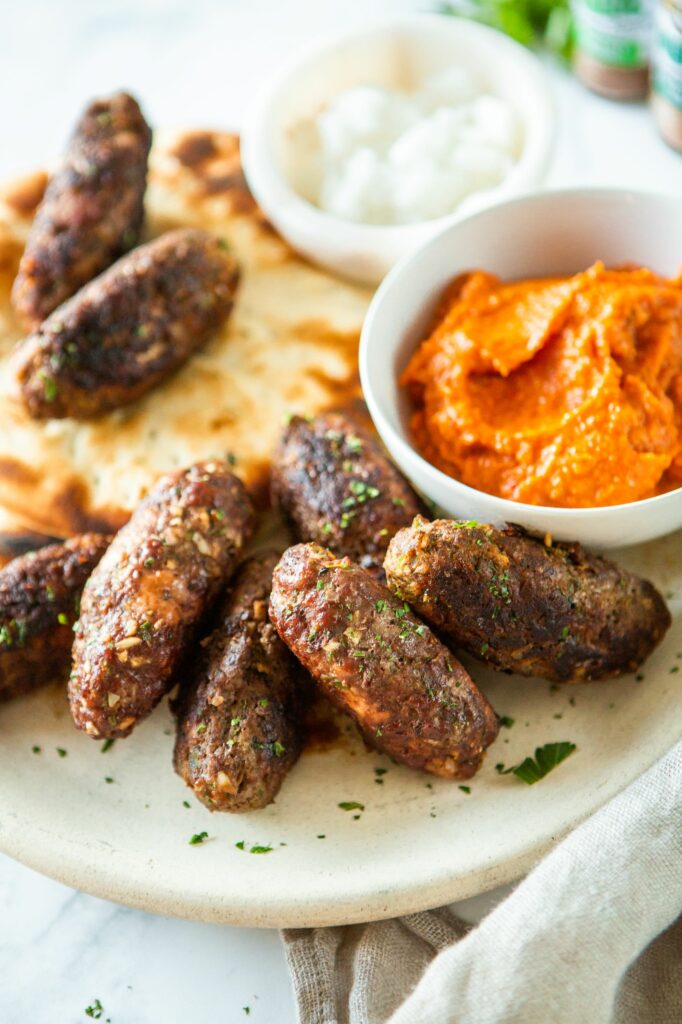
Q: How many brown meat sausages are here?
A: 8